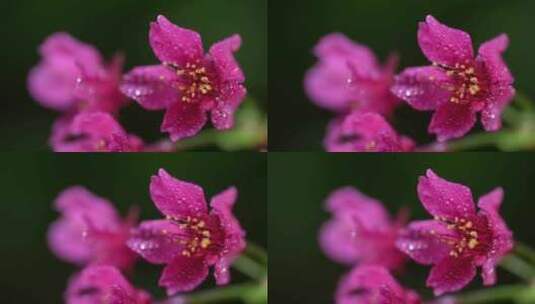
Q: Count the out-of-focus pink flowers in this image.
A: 8